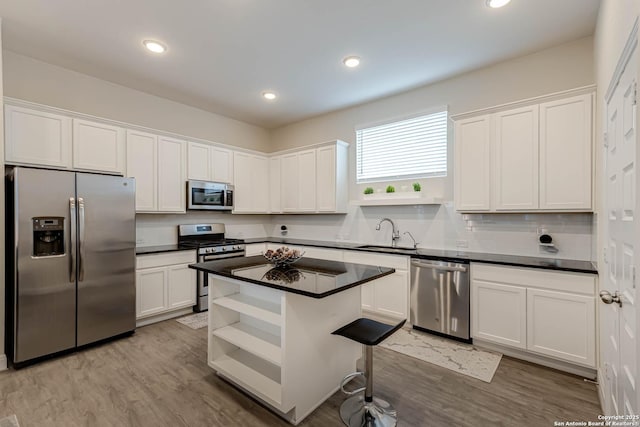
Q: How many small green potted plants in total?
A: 3